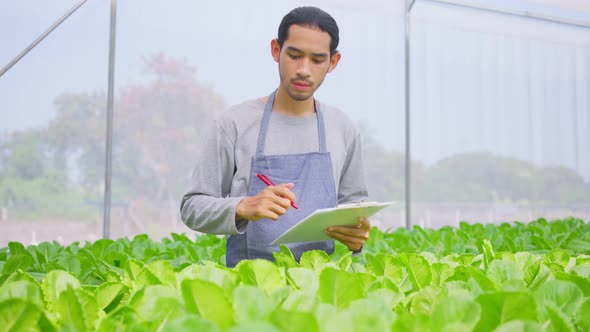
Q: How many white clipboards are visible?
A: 1